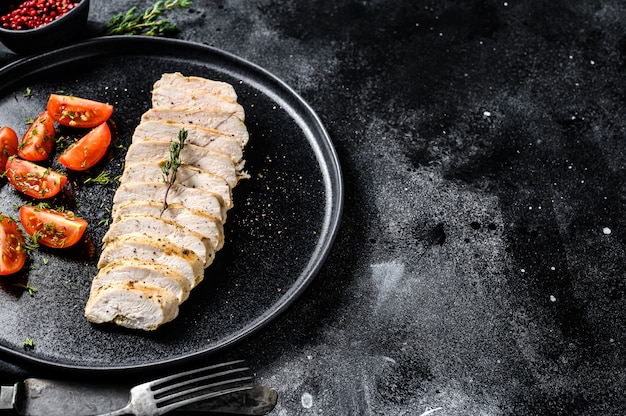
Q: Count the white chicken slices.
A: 12